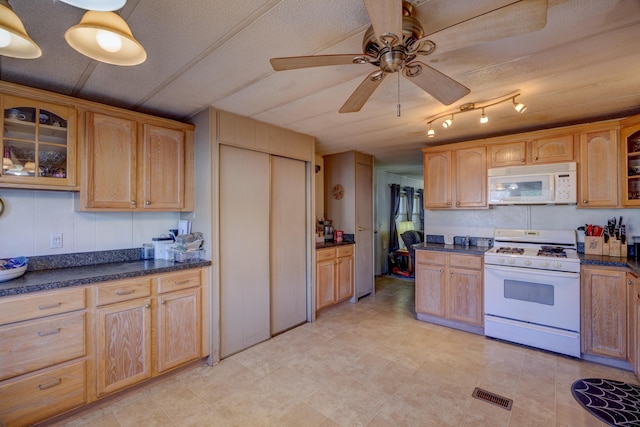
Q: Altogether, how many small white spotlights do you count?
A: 4